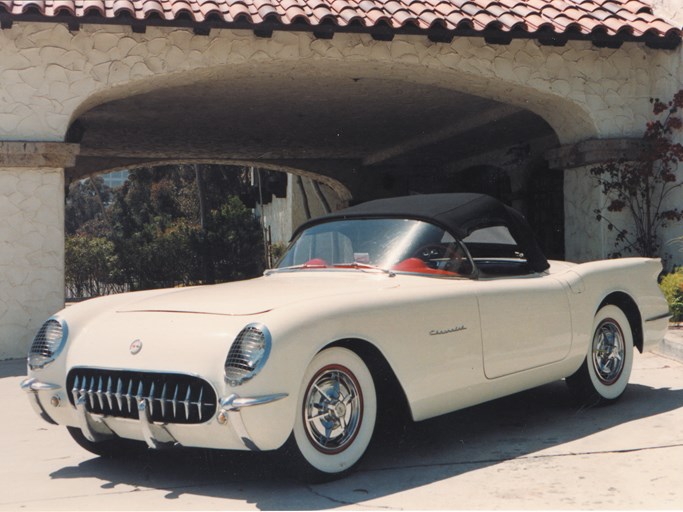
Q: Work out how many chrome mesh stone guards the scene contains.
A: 2